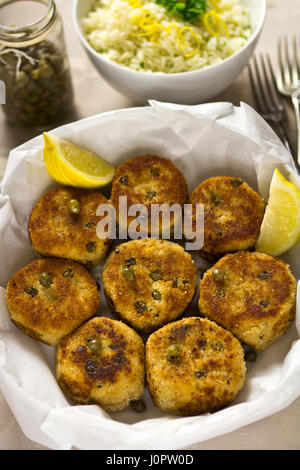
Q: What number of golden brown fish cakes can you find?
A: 8